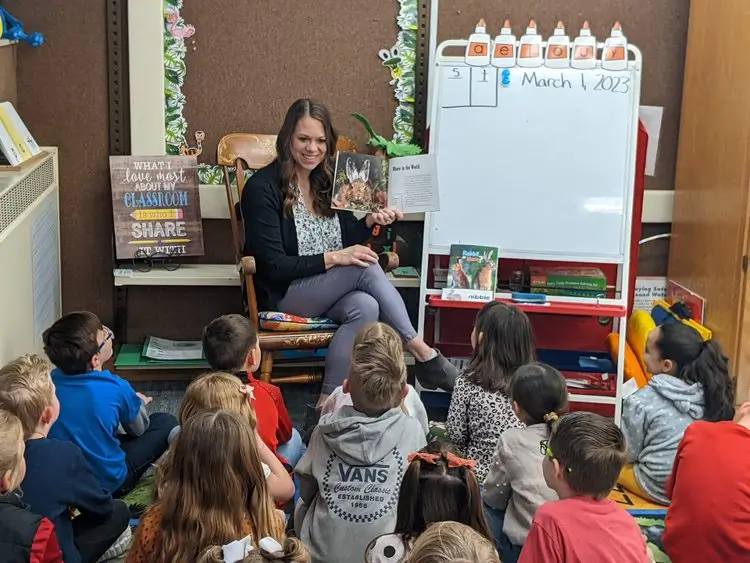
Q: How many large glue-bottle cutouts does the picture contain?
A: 6